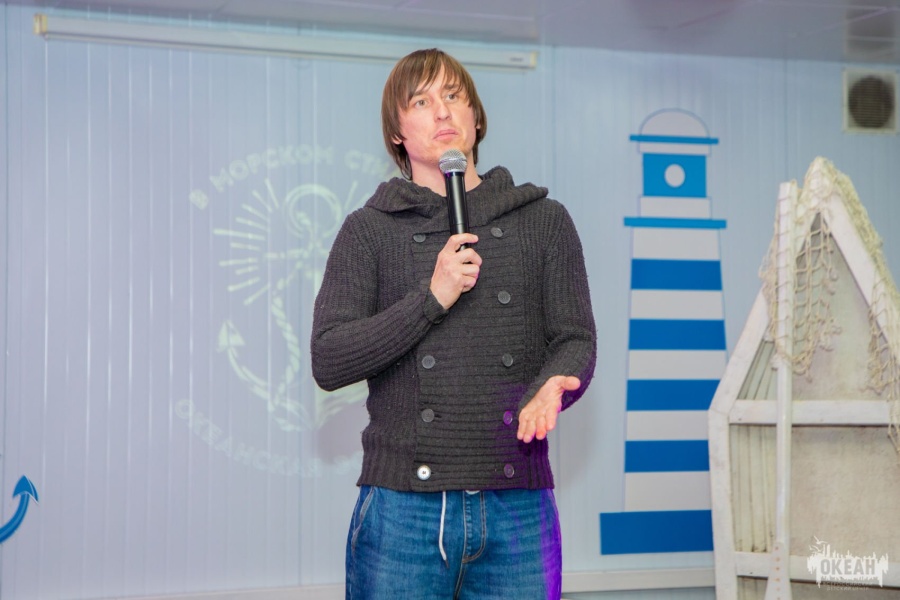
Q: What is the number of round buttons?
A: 9